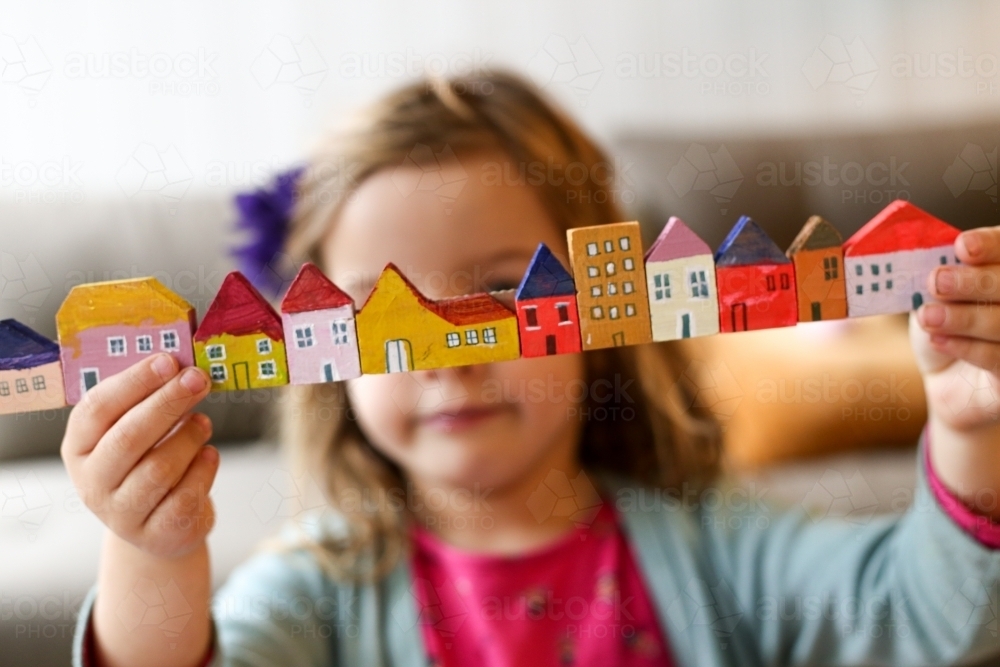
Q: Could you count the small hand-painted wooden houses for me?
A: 11